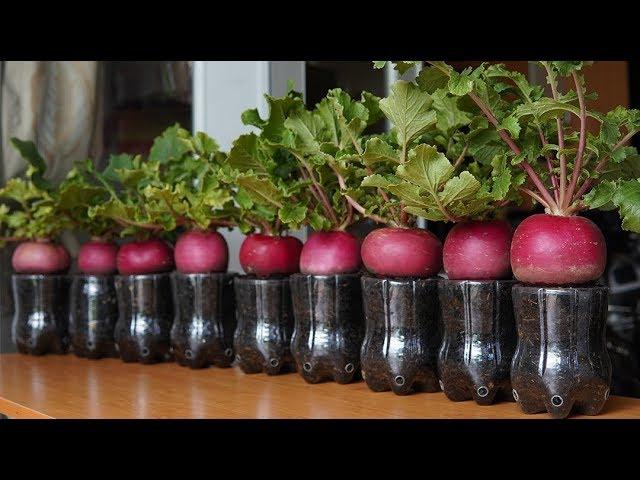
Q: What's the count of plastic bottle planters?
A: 9